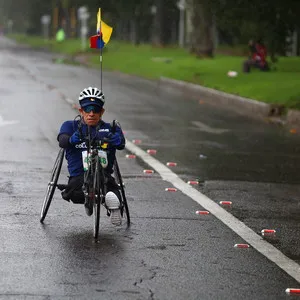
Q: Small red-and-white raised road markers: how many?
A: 12